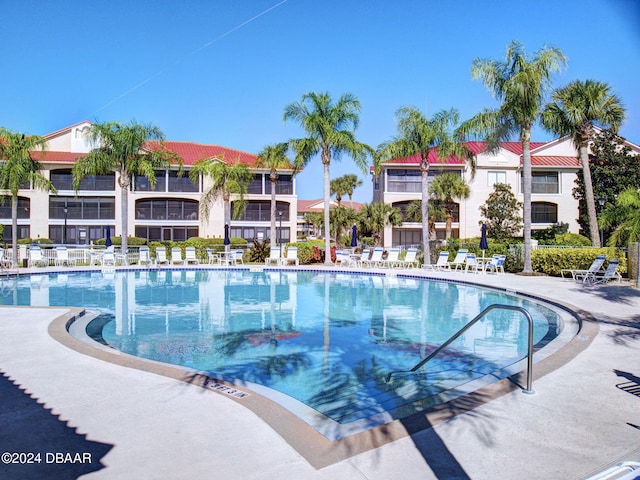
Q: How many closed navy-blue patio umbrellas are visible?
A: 4